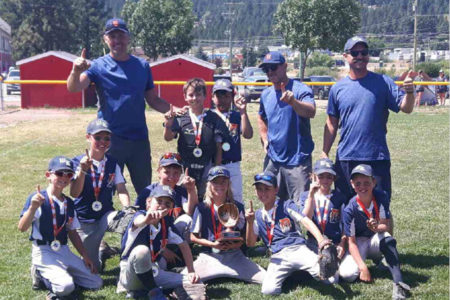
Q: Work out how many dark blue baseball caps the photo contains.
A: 12